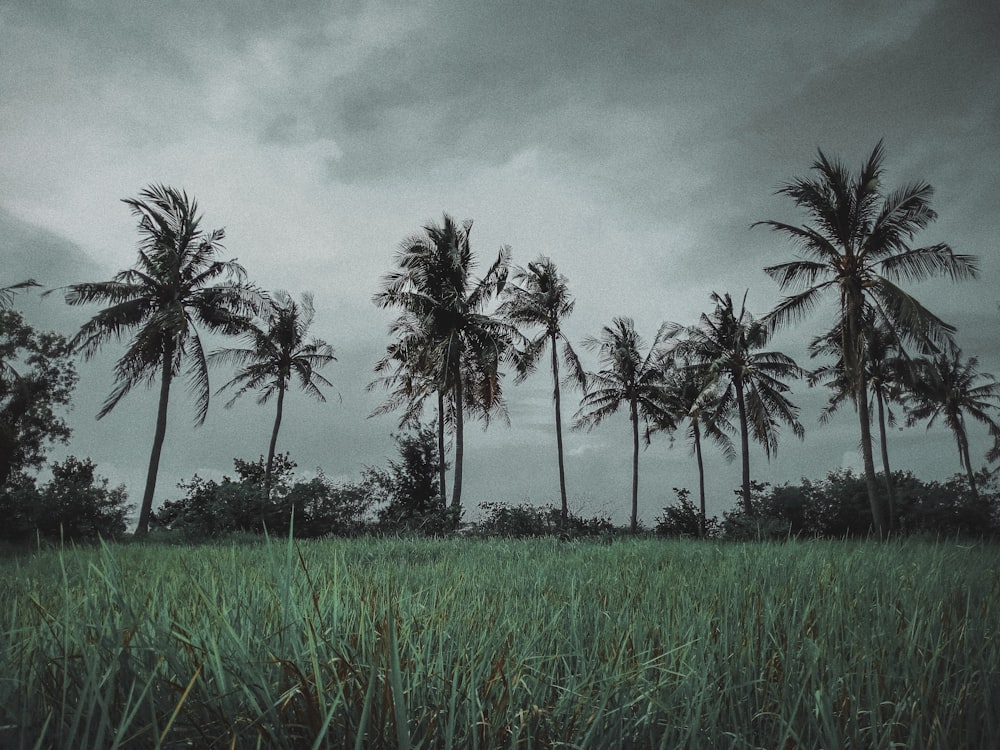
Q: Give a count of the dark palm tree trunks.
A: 11